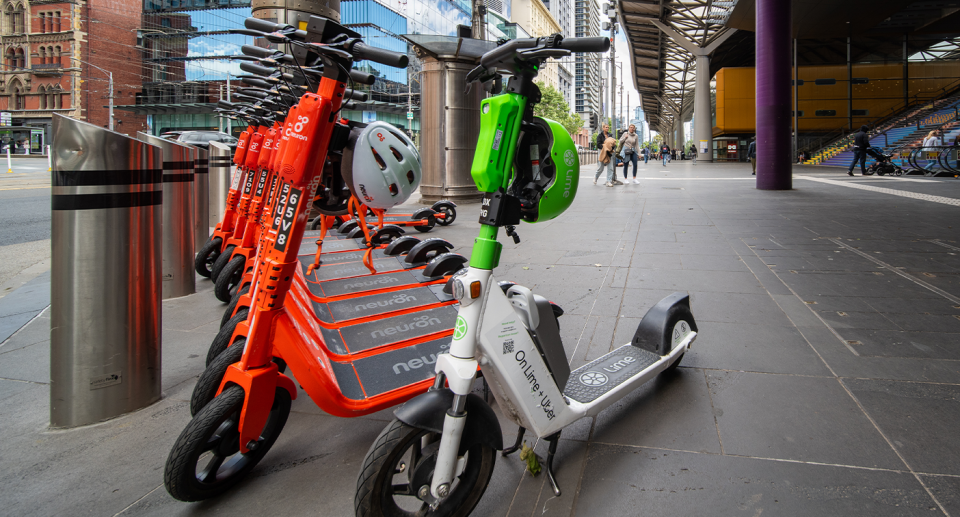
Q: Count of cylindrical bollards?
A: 4